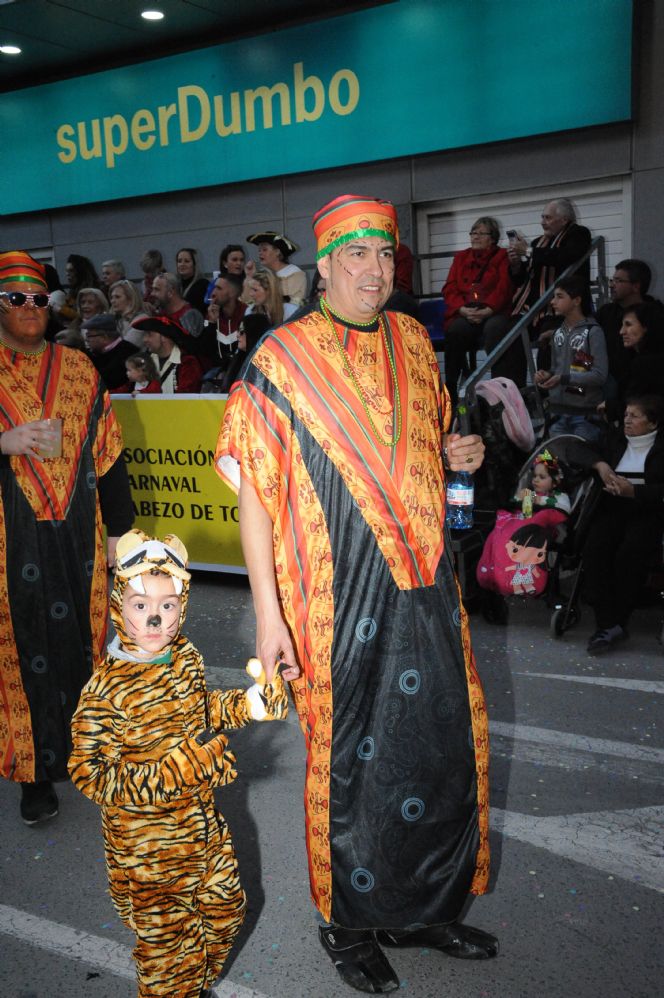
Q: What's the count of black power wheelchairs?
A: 0